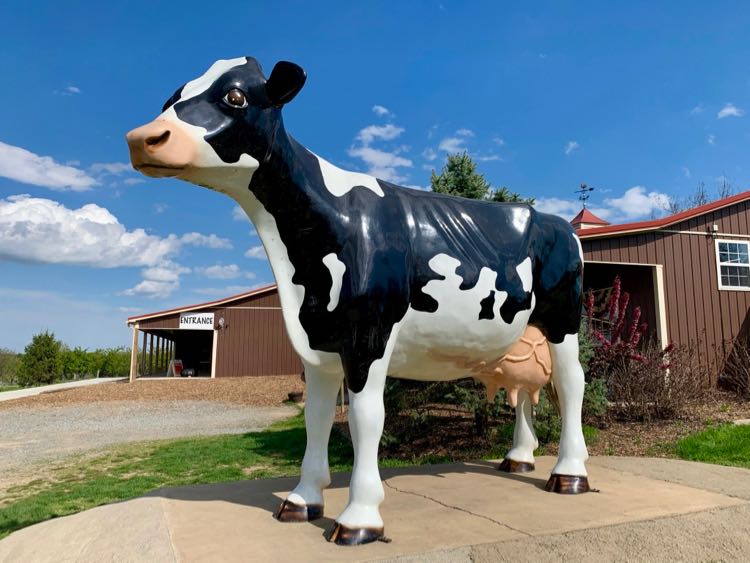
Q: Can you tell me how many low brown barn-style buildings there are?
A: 2